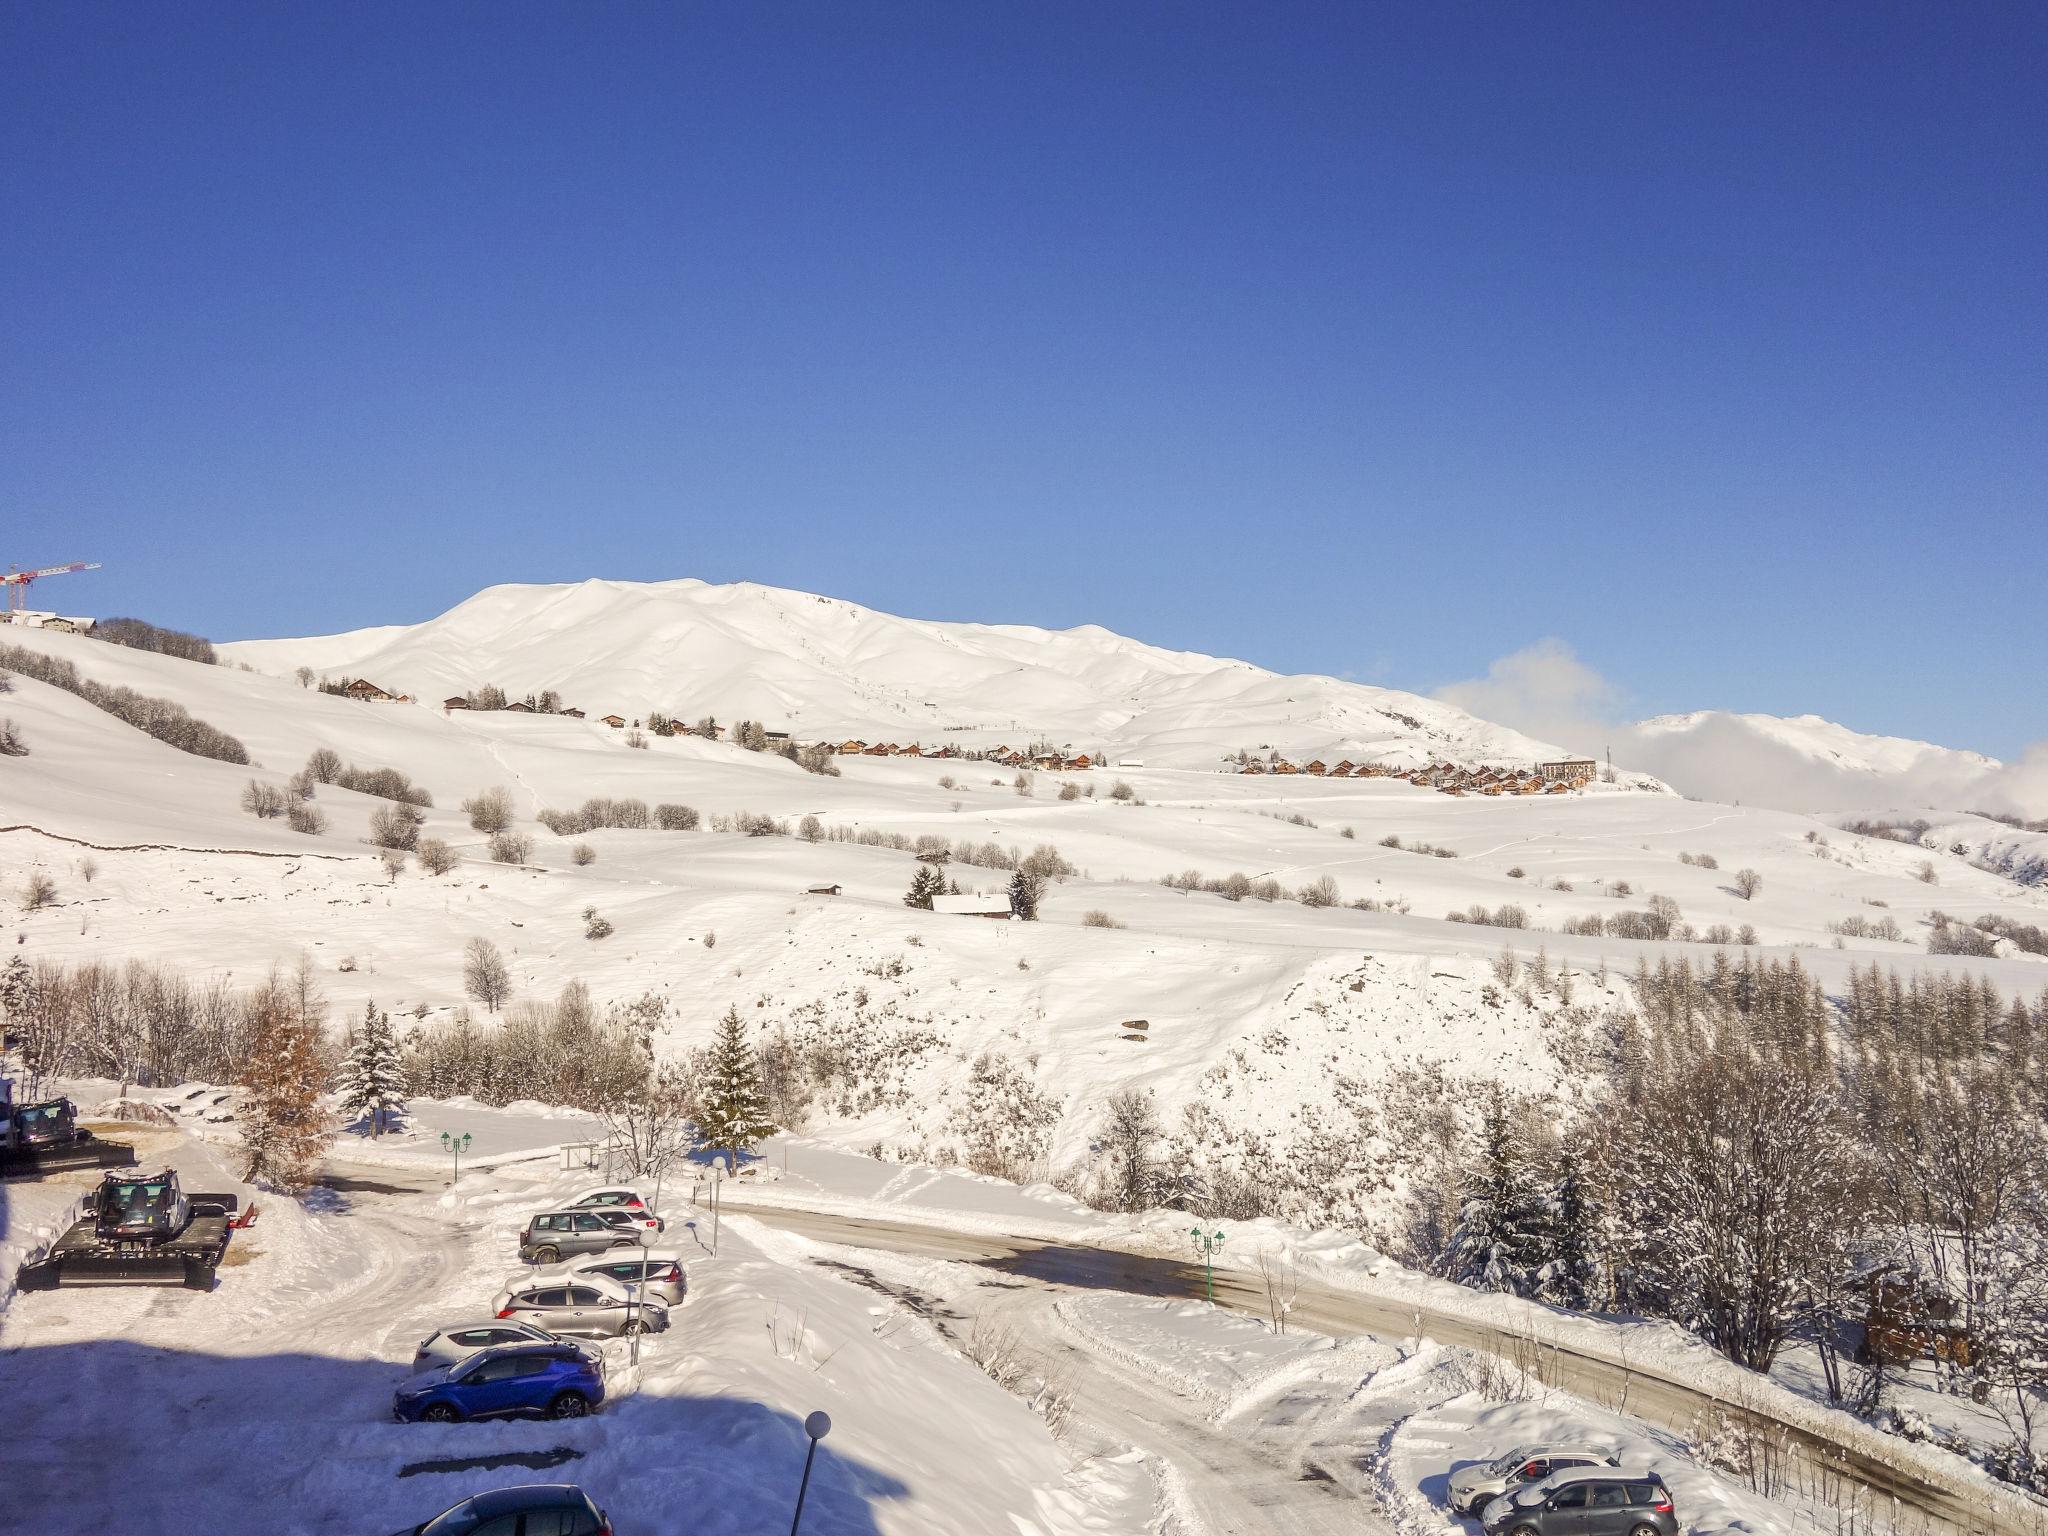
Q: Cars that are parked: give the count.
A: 10